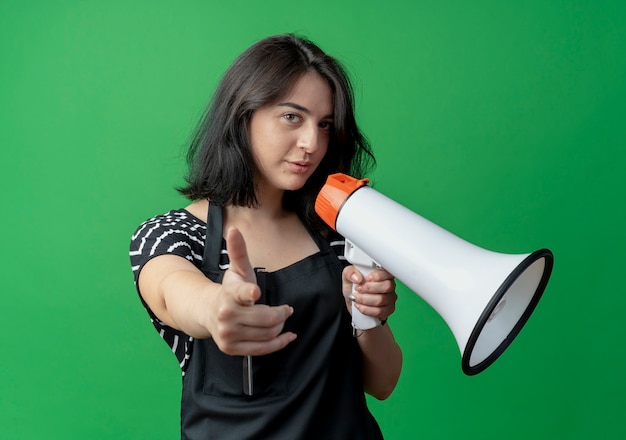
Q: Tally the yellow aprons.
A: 0